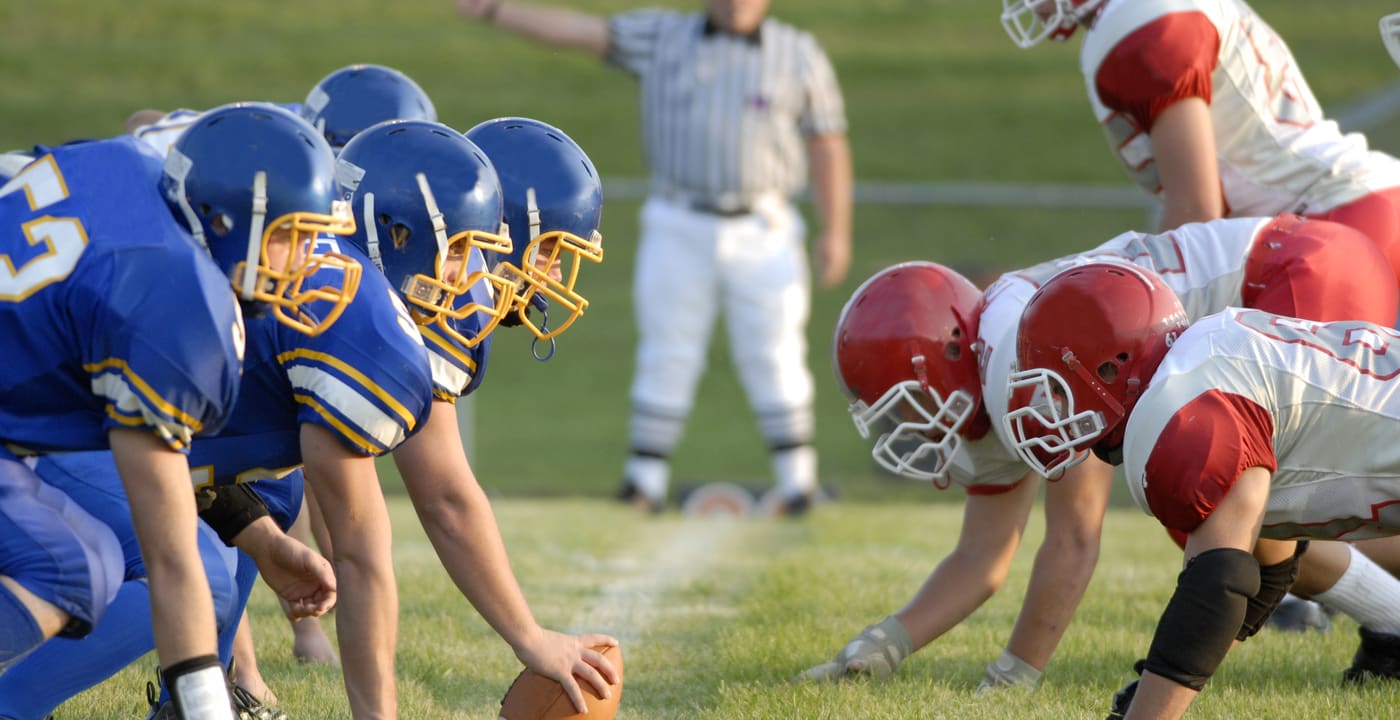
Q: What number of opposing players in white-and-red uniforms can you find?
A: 3